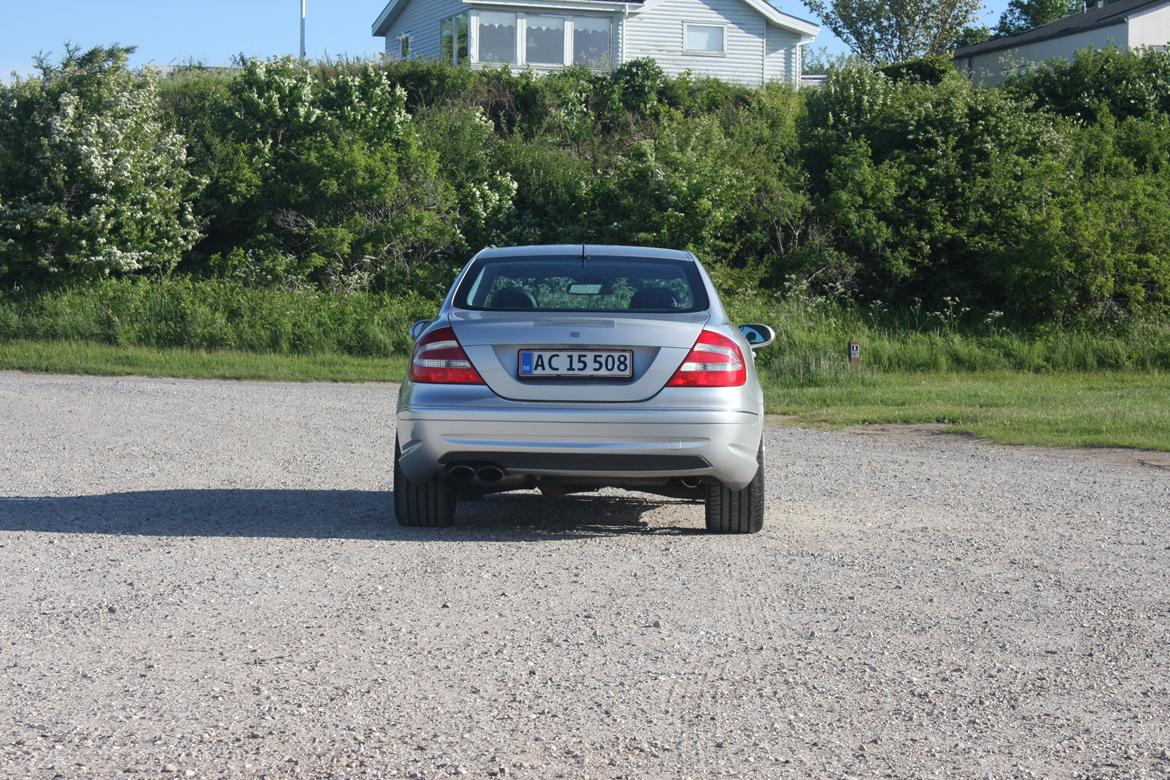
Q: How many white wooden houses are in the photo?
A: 1